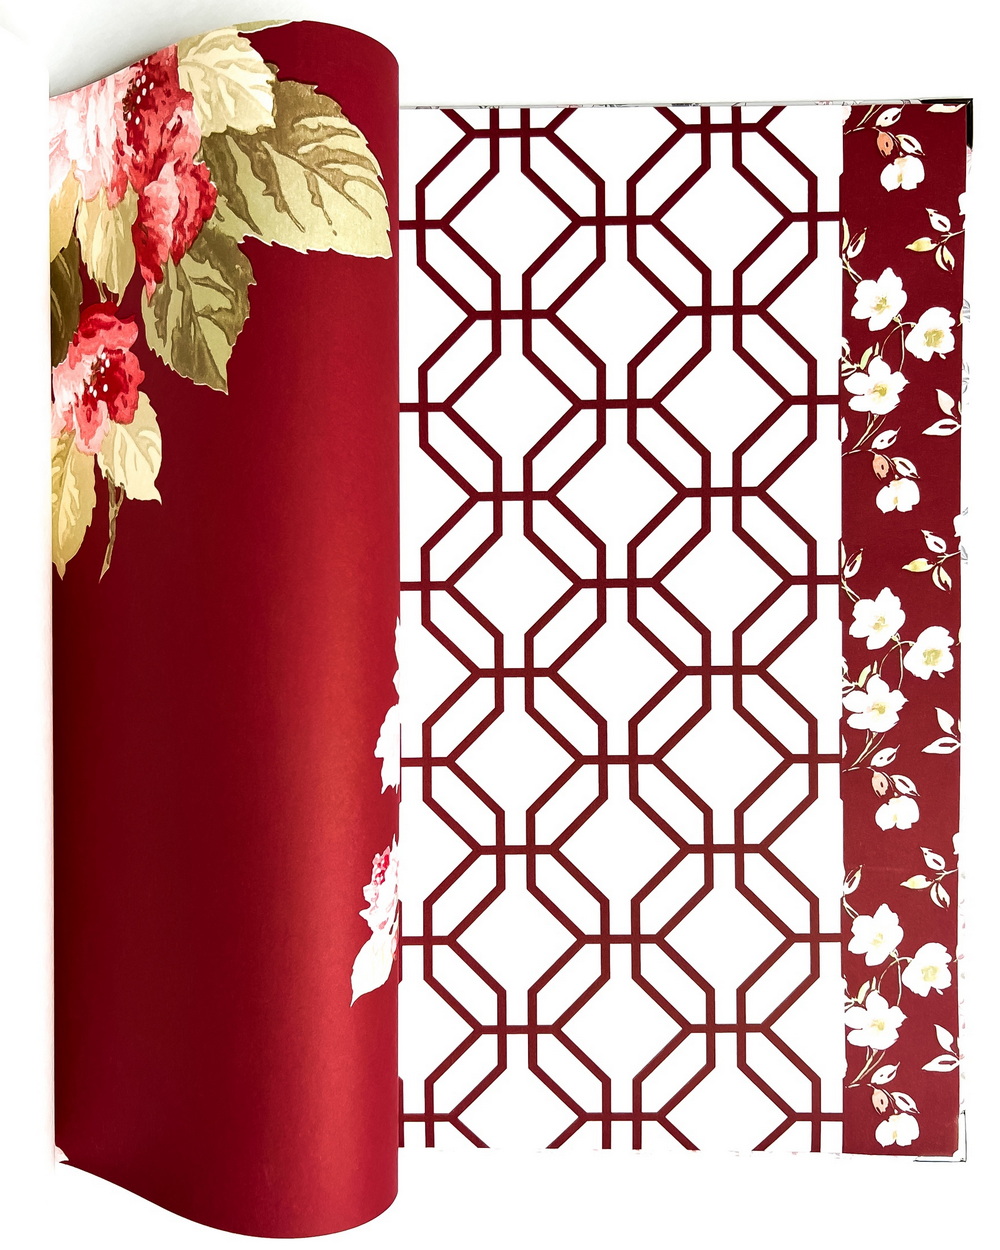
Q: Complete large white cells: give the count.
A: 15